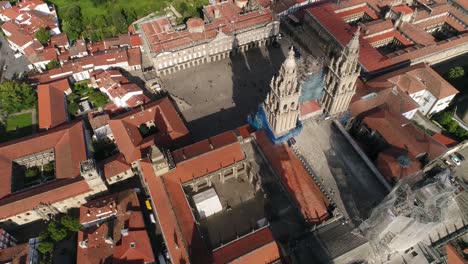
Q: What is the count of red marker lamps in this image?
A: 0